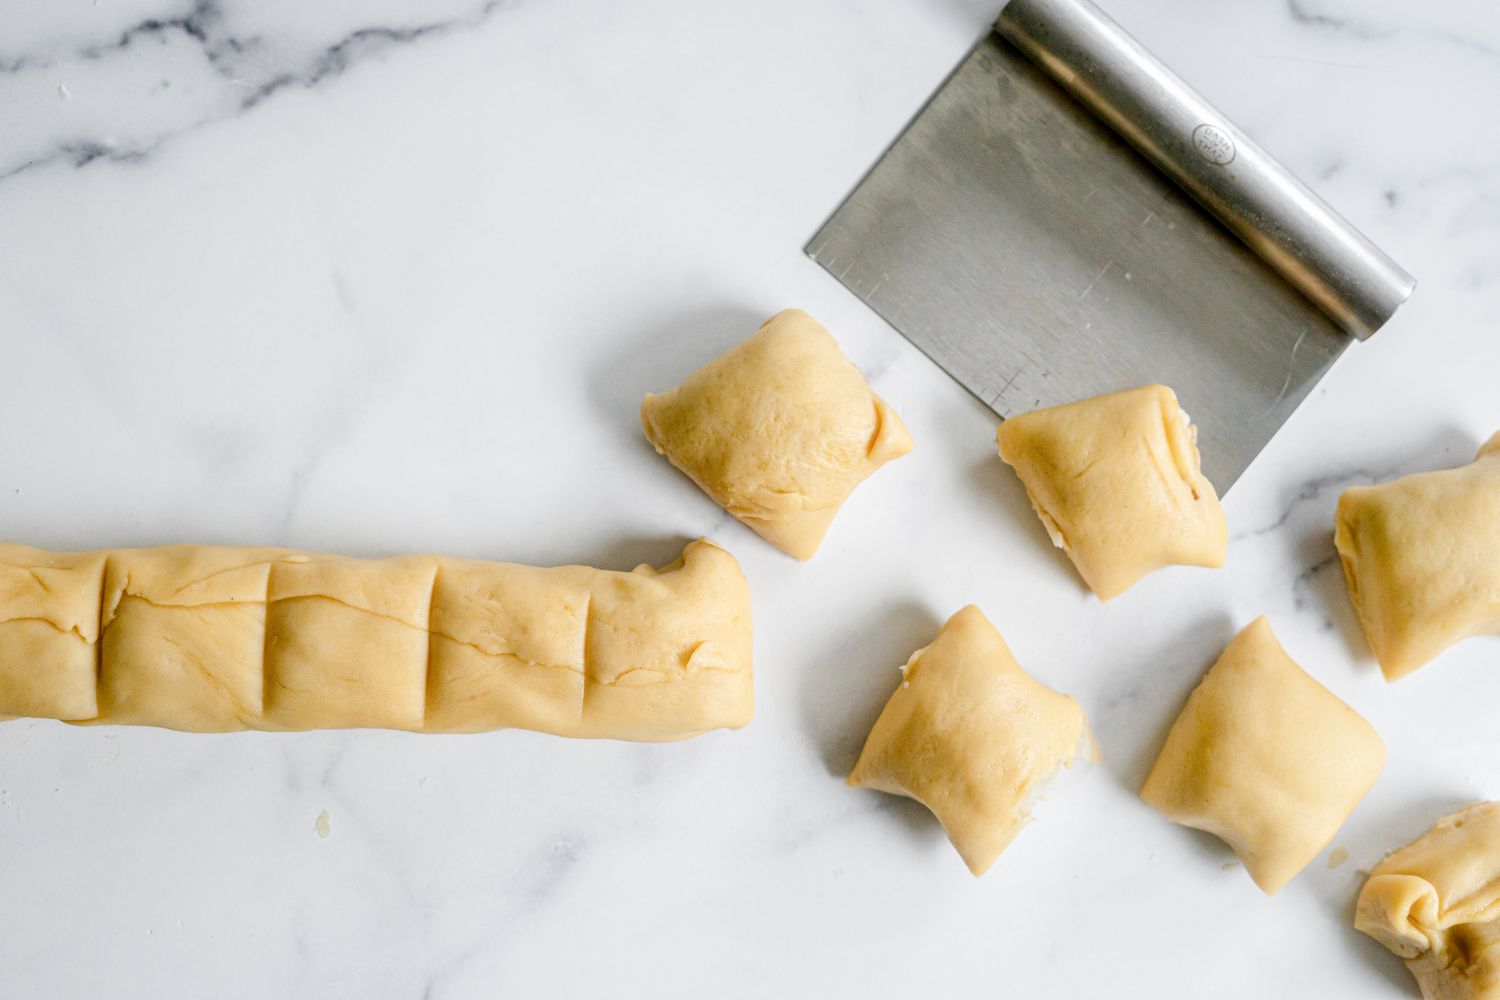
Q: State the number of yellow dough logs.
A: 1